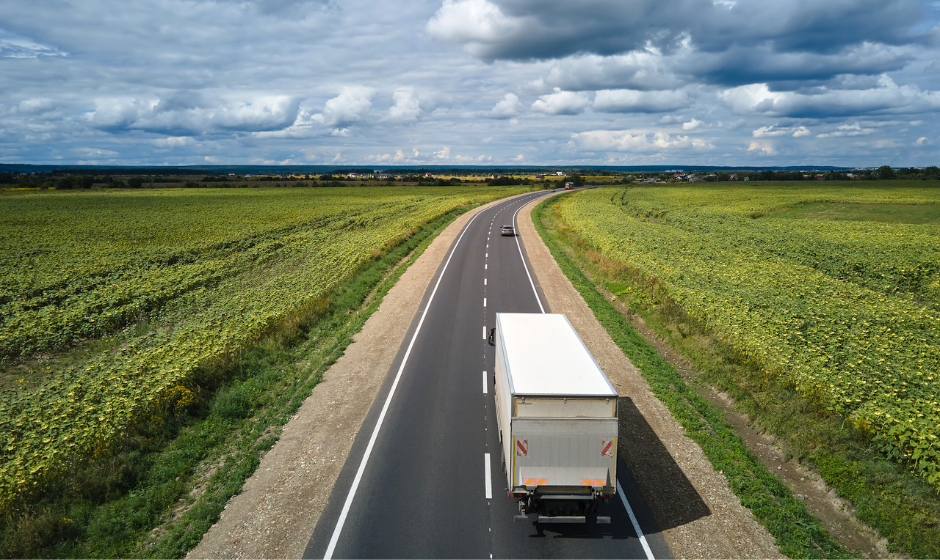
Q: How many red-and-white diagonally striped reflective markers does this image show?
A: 2